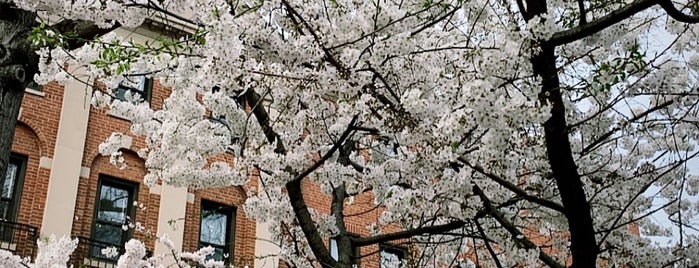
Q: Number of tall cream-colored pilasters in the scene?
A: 3